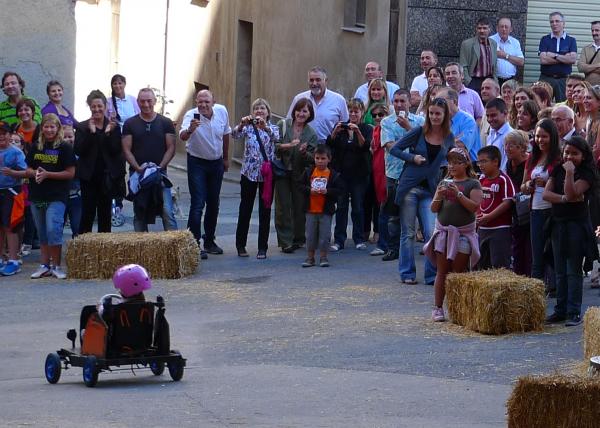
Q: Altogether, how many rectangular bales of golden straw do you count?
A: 4